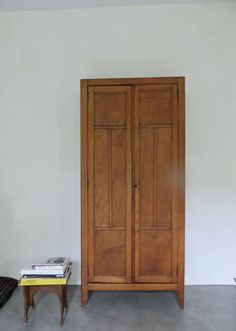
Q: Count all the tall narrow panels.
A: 4